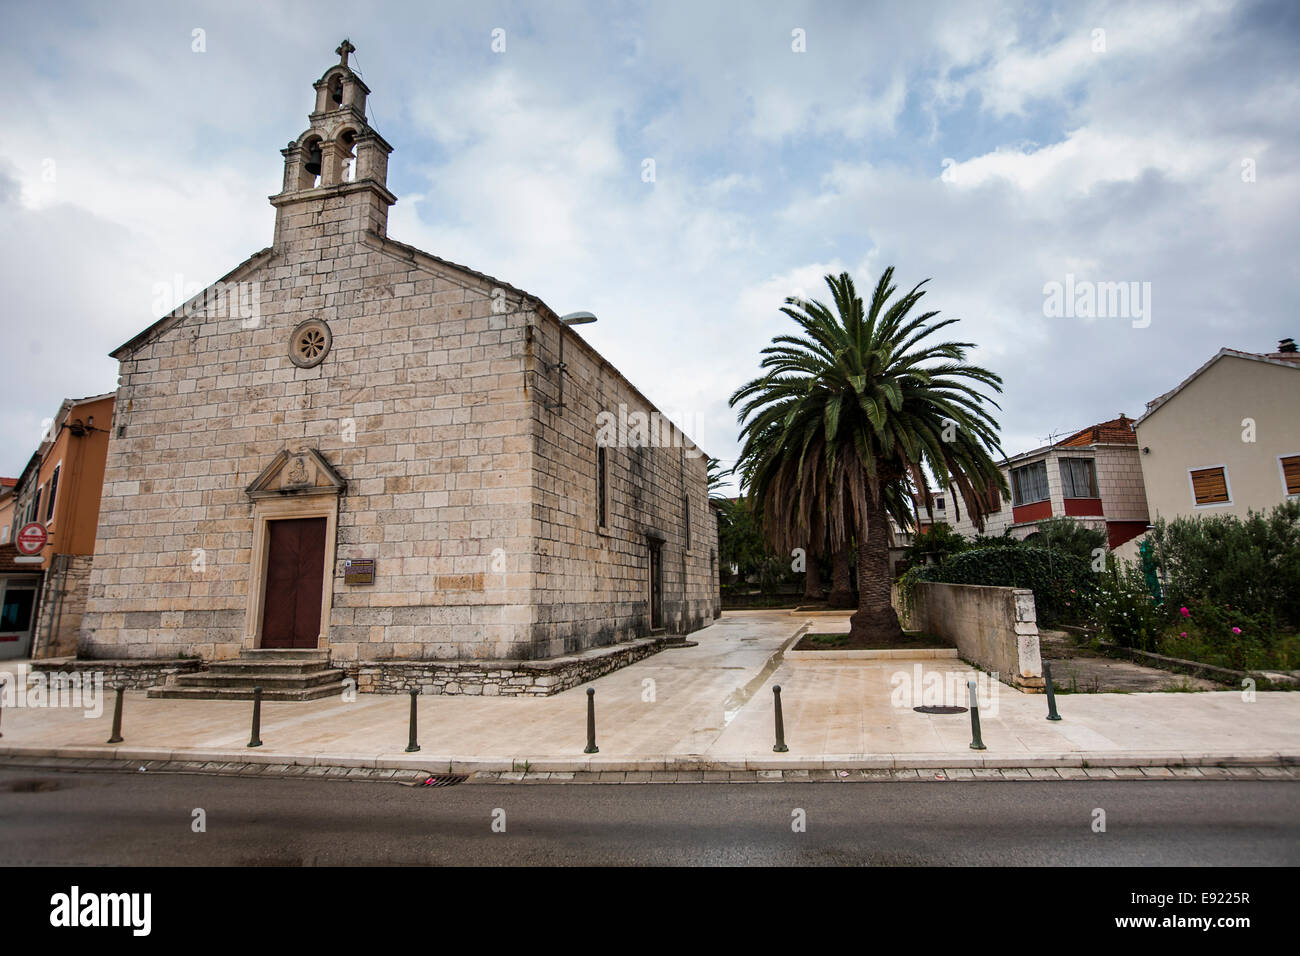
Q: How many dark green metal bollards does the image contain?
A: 7